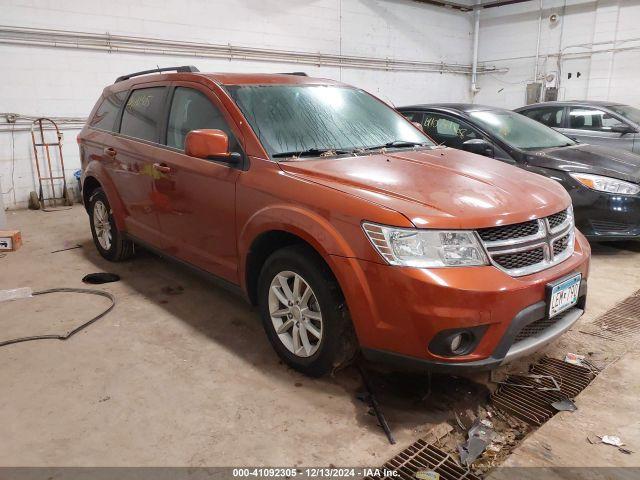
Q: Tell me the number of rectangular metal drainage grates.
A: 3